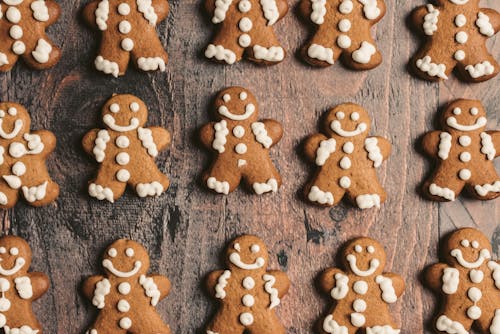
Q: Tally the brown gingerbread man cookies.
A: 15